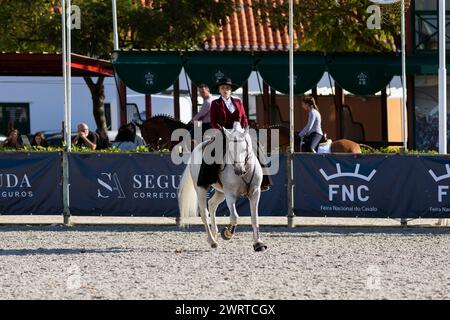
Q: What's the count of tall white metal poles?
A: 6